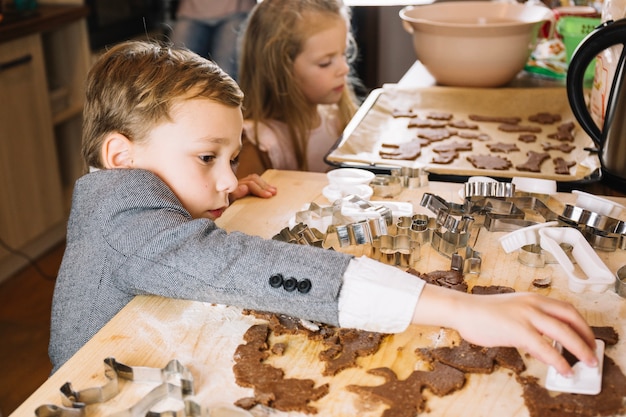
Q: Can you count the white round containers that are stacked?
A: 2